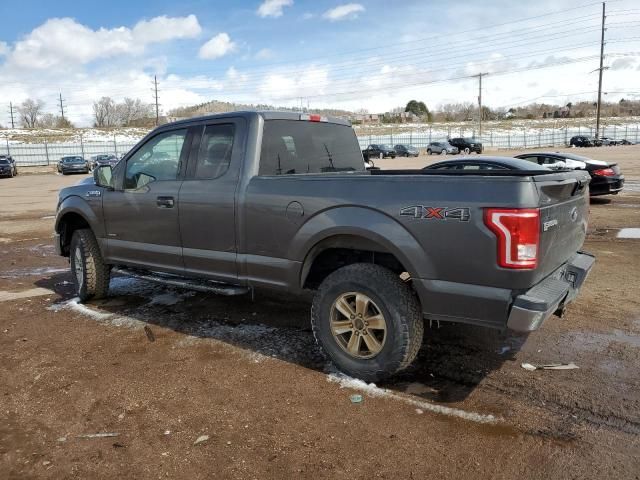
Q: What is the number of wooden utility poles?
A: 5